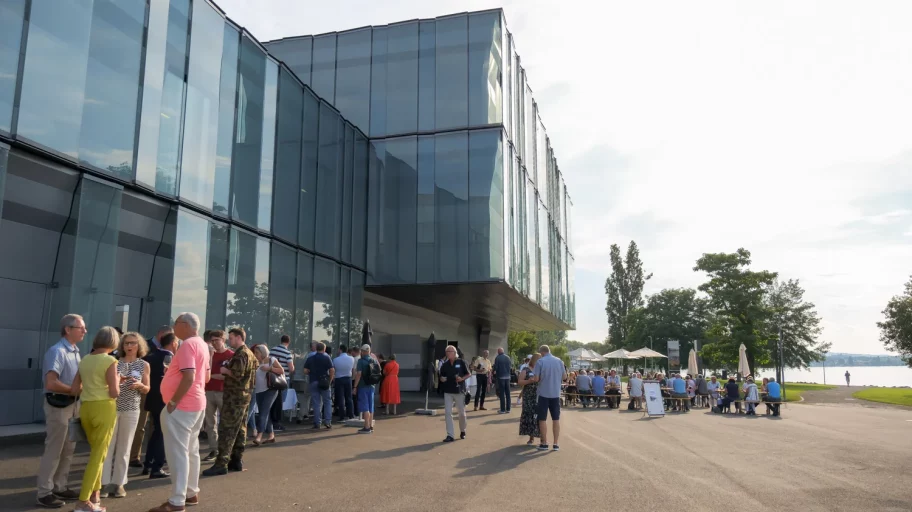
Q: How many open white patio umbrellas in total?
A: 4